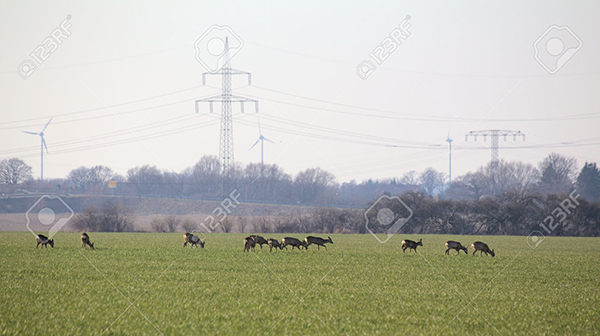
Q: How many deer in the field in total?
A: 11